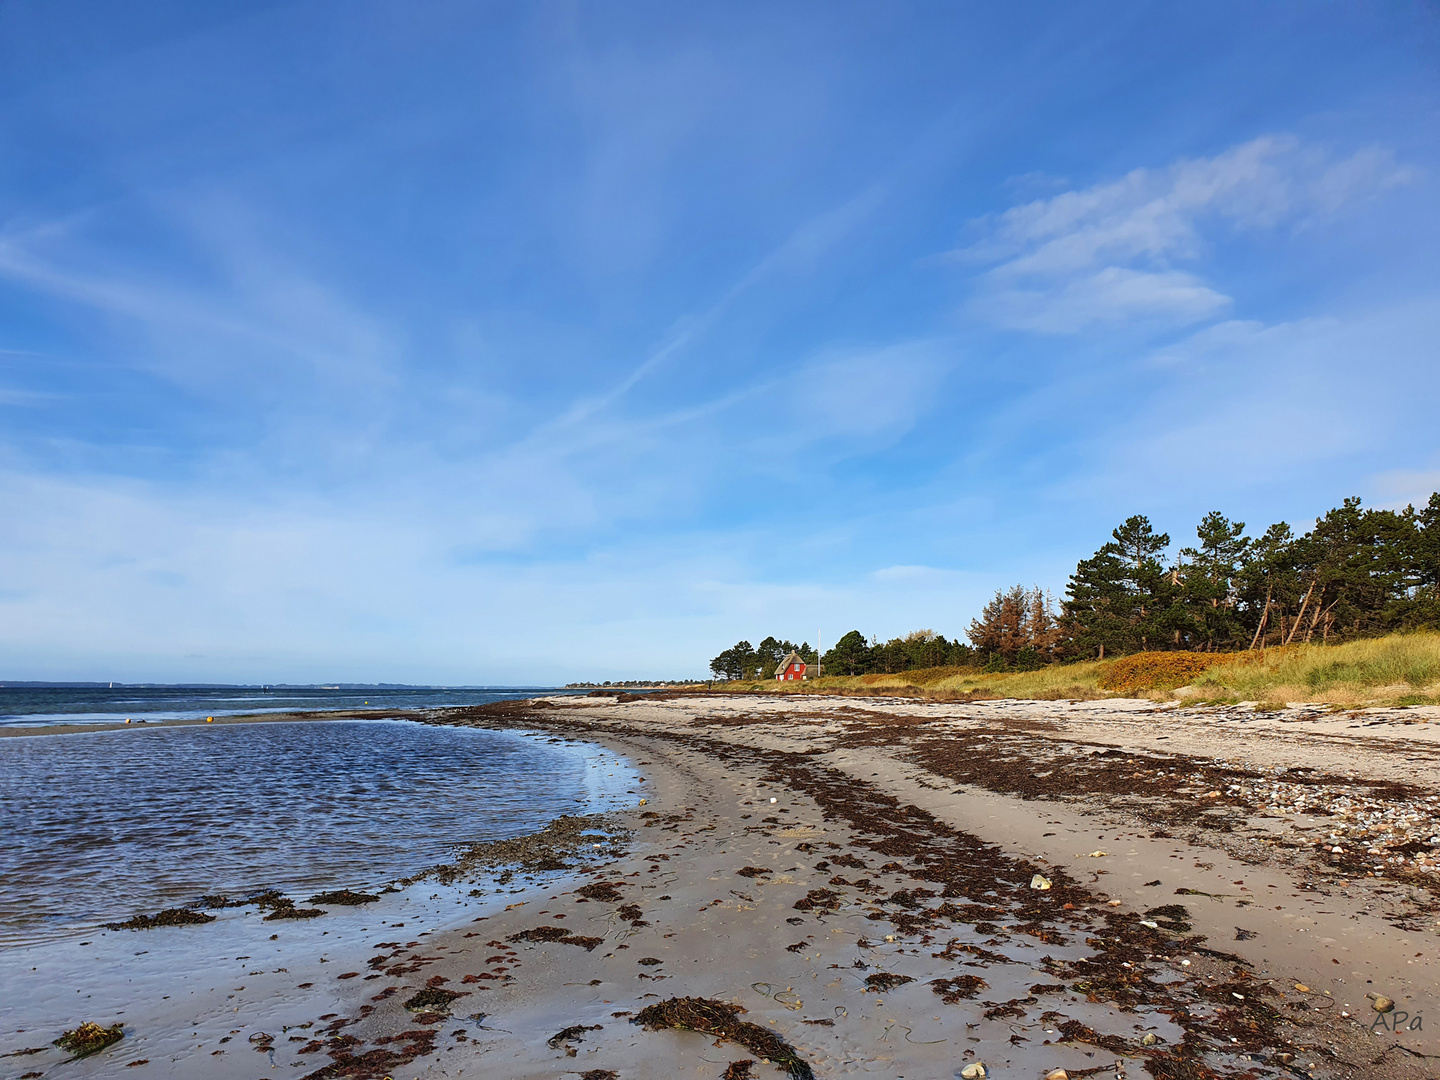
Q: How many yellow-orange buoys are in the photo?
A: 3